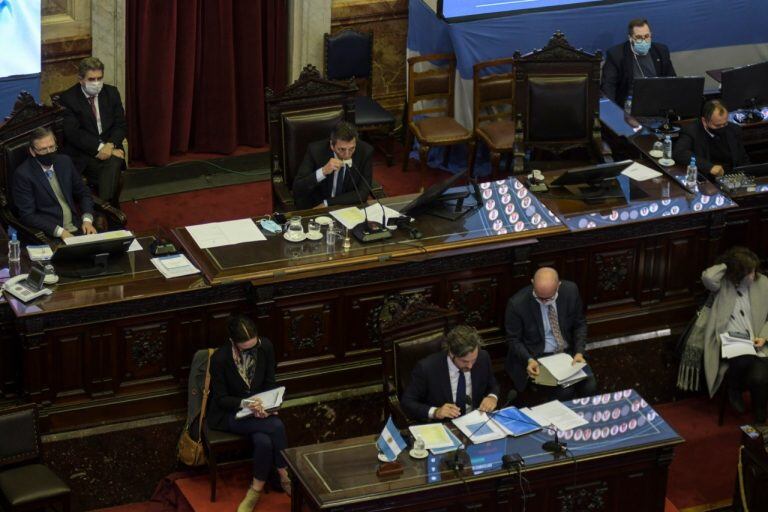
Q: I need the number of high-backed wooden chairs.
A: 4